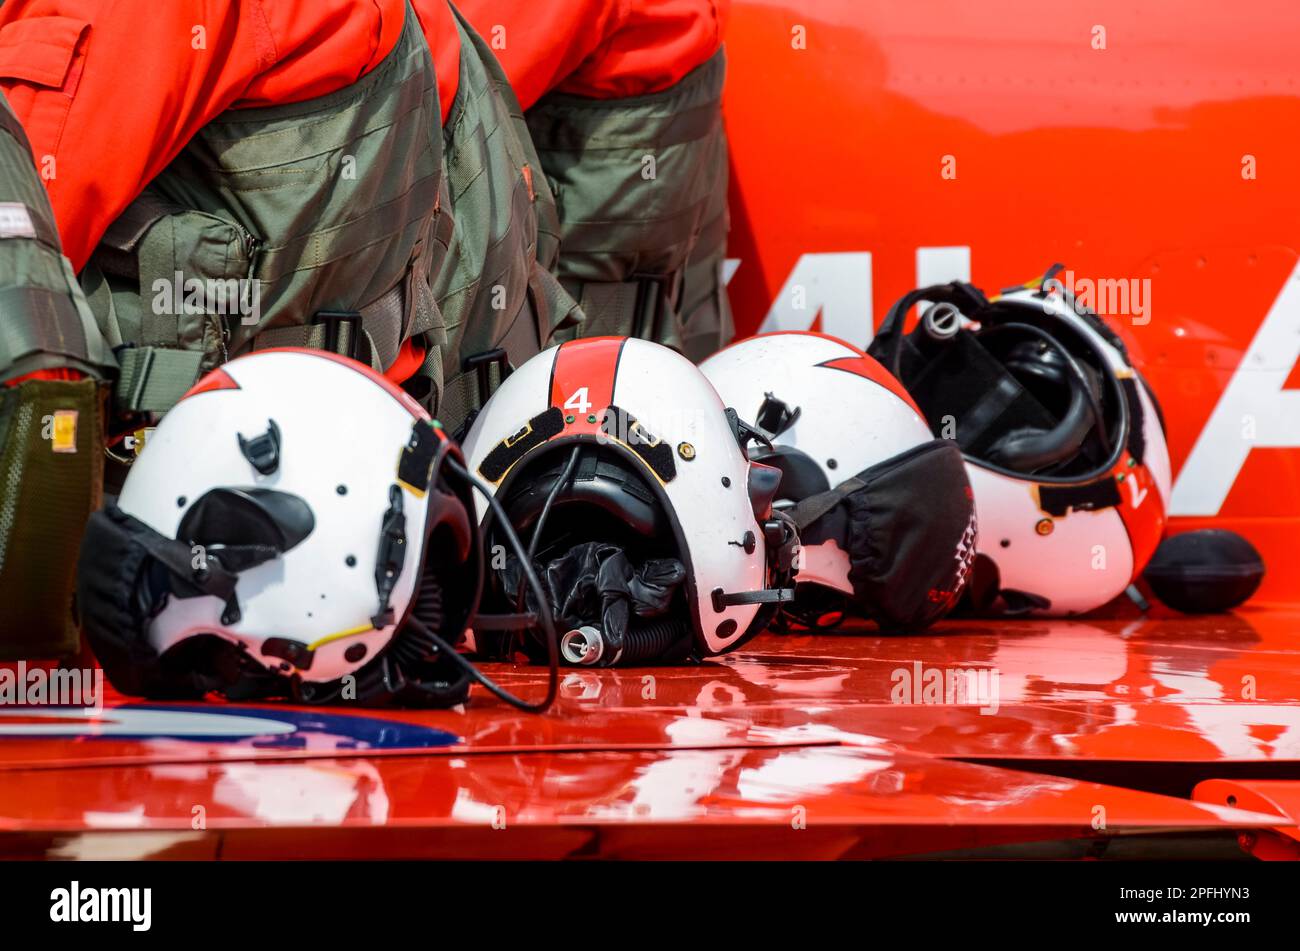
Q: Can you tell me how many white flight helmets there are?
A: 4